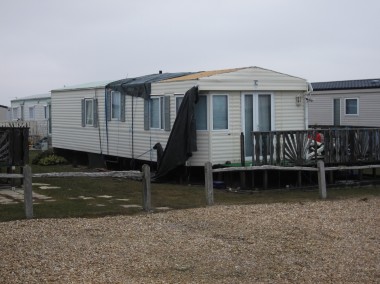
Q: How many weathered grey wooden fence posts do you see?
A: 4